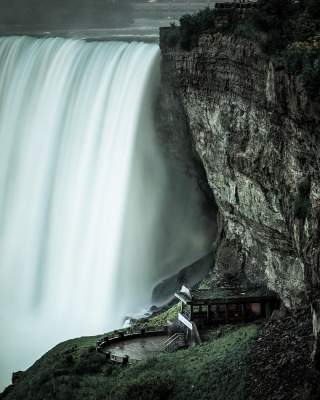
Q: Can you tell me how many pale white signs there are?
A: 2